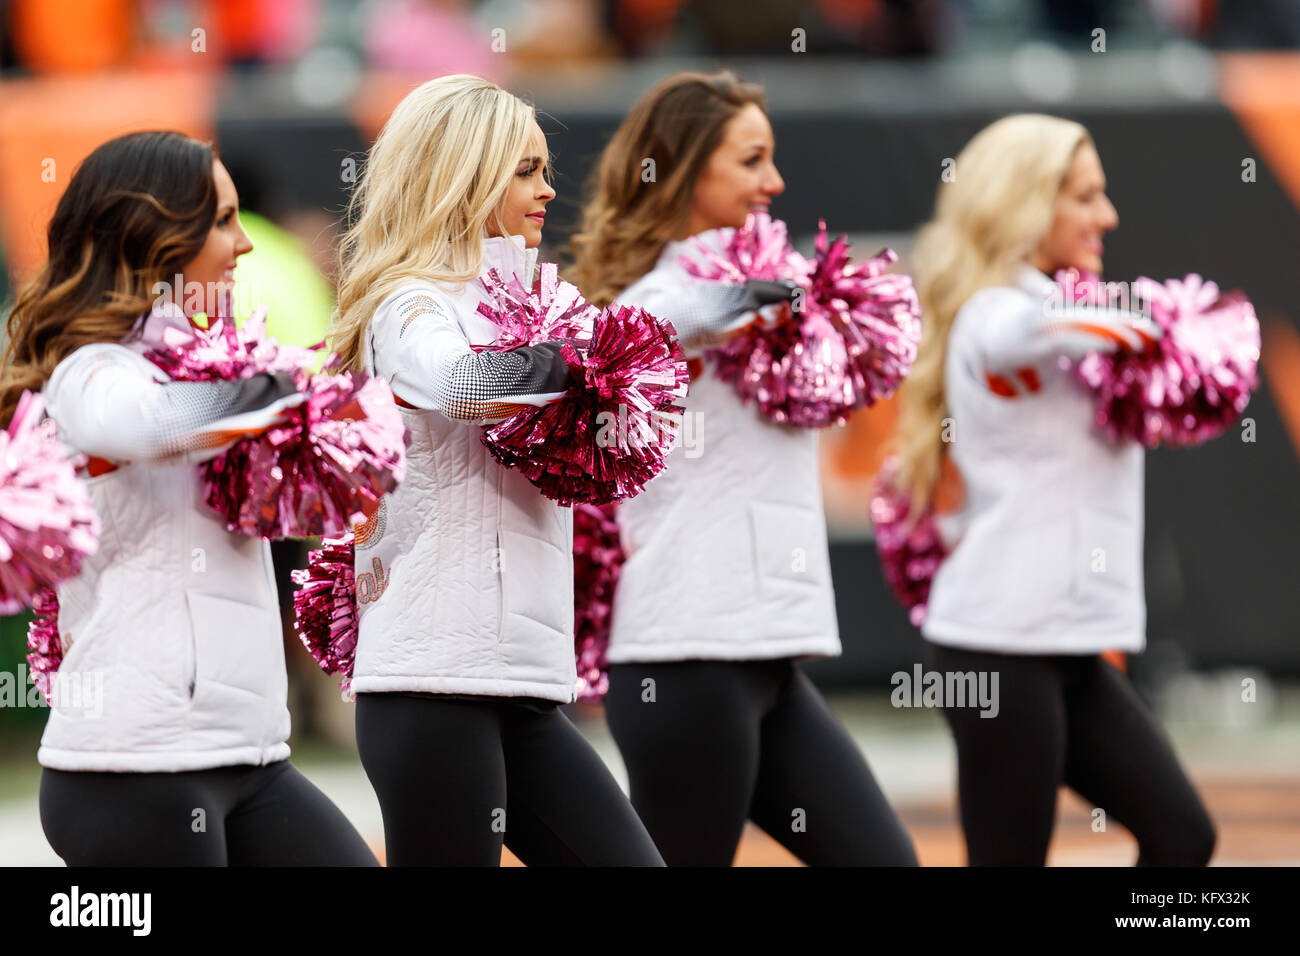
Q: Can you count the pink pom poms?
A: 9